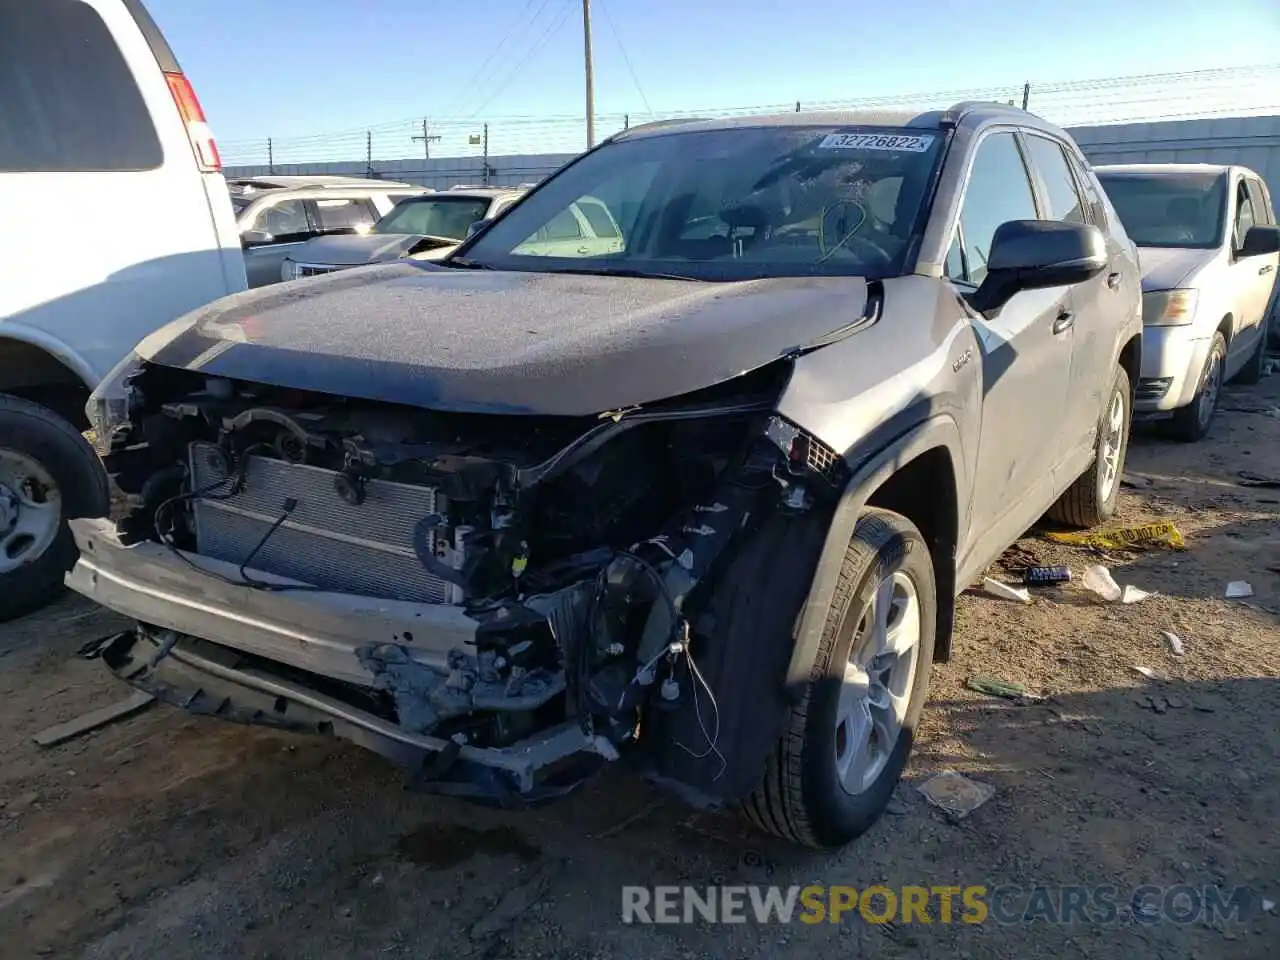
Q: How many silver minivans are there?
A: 1